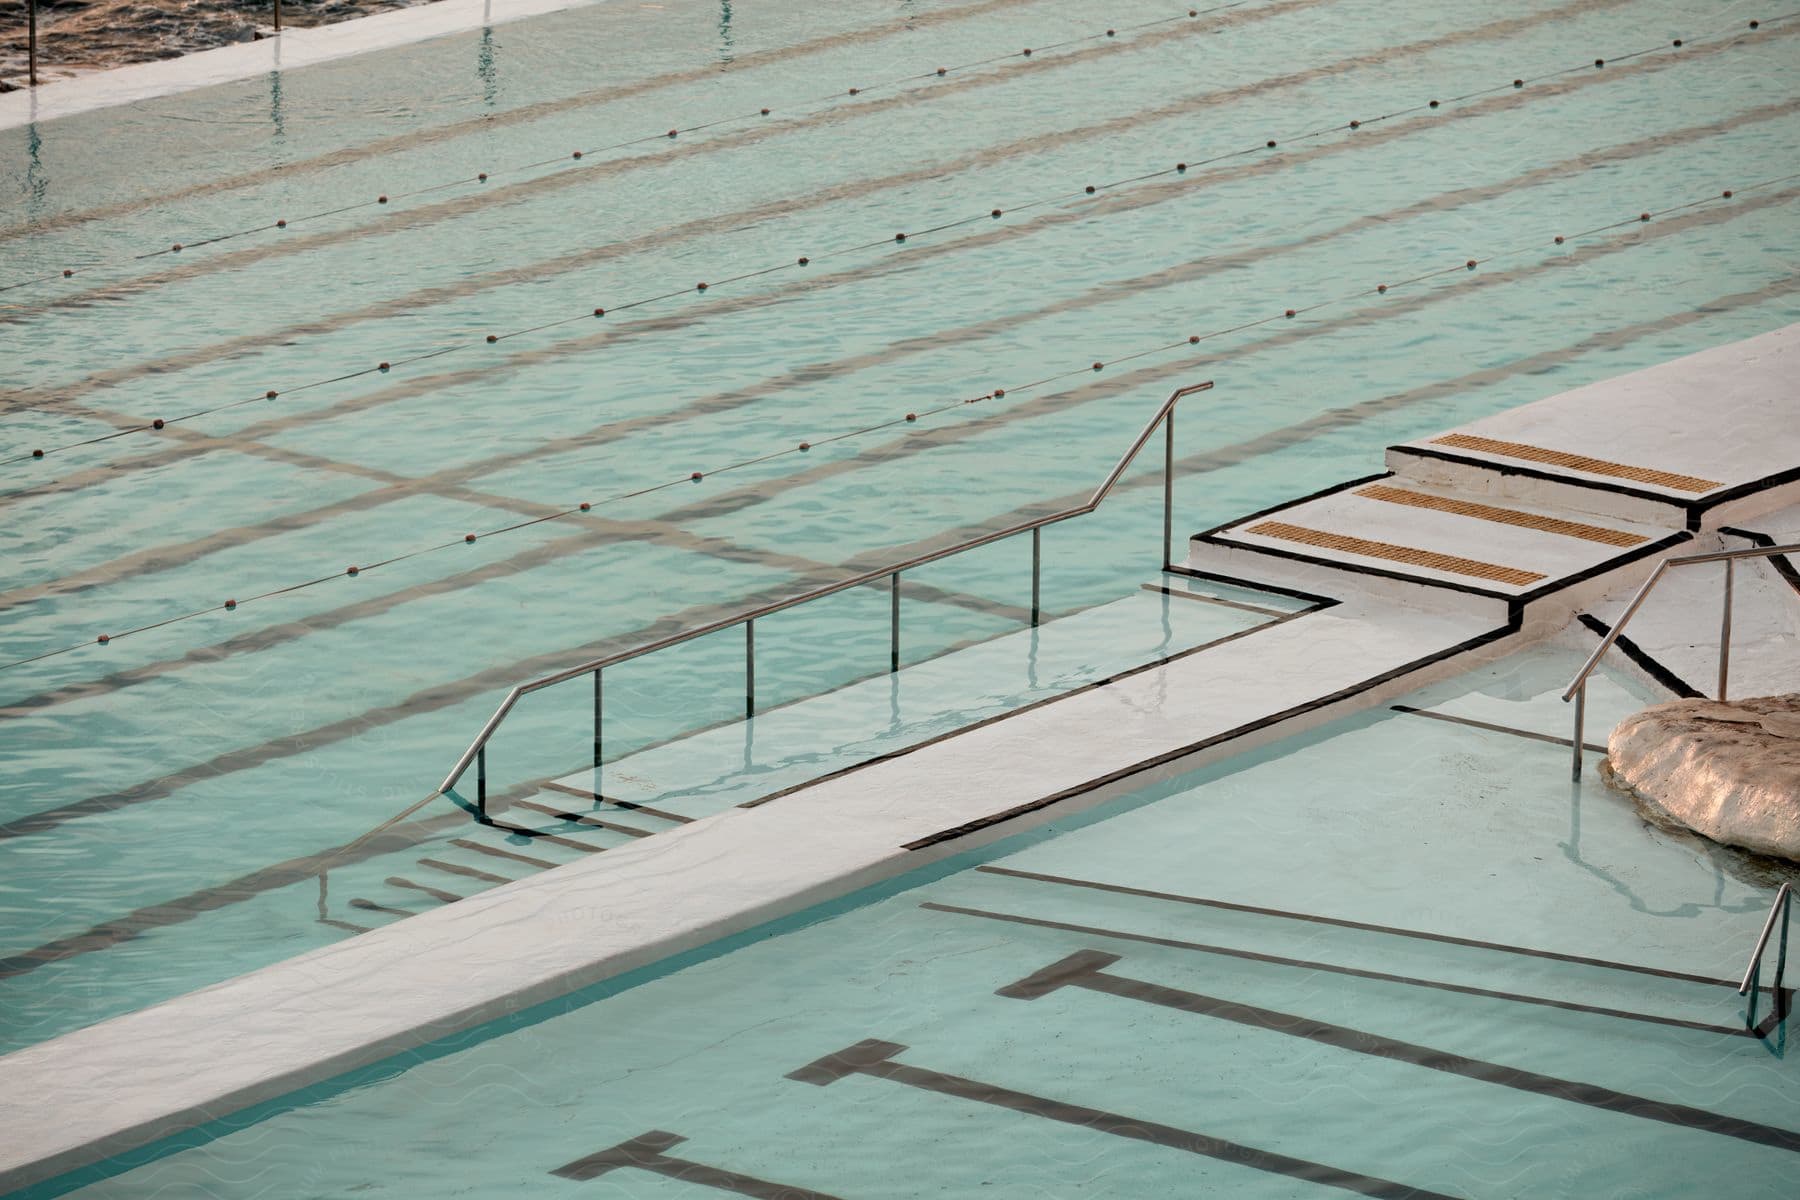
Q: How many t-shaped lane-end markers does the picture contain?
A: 3